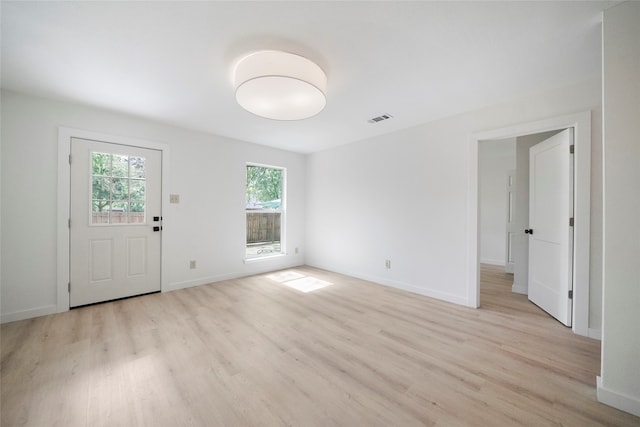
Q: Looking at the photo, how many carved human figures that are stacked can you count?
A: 0